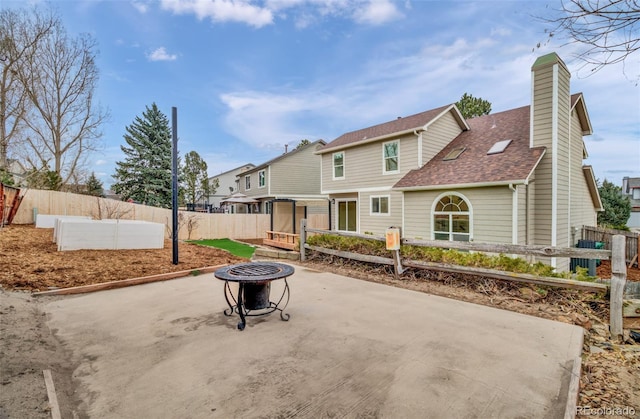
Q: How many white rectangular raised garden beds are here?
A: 2